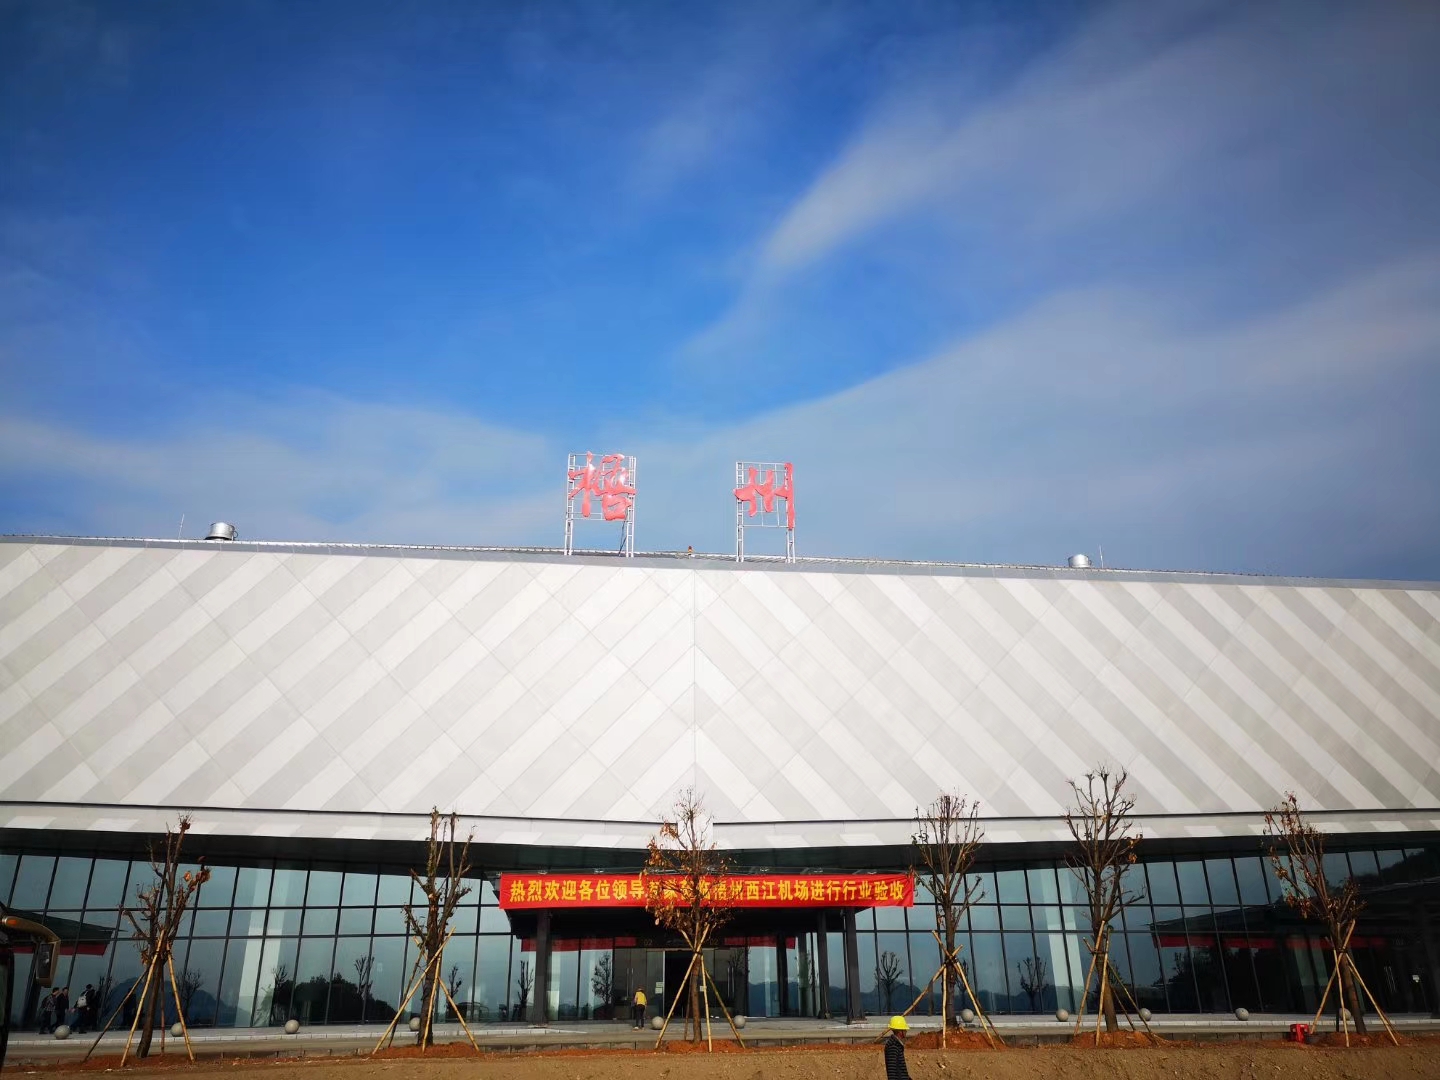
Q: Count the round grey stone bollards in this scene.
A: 11